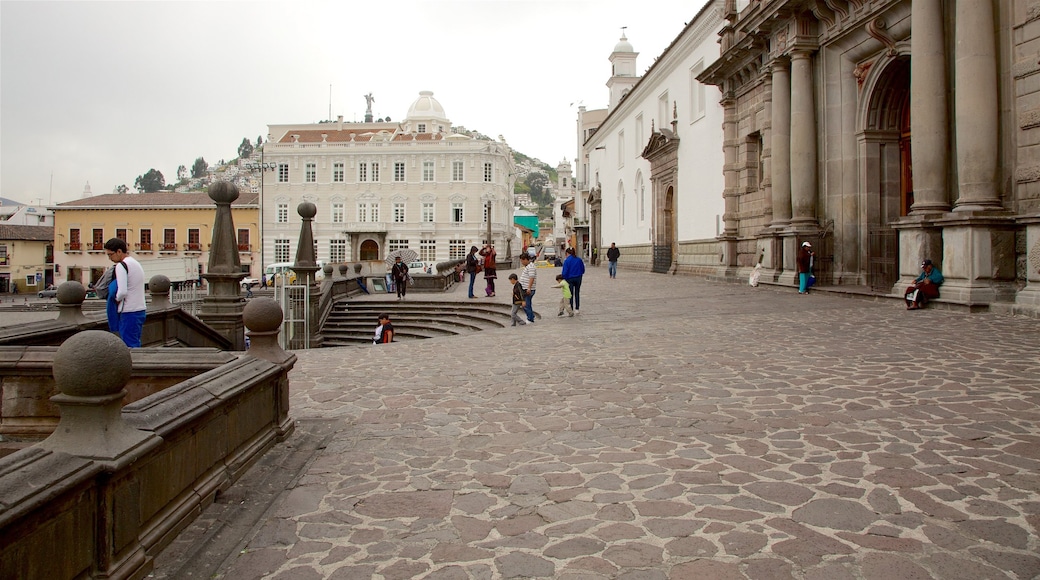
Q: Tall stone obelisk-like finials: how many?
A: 2